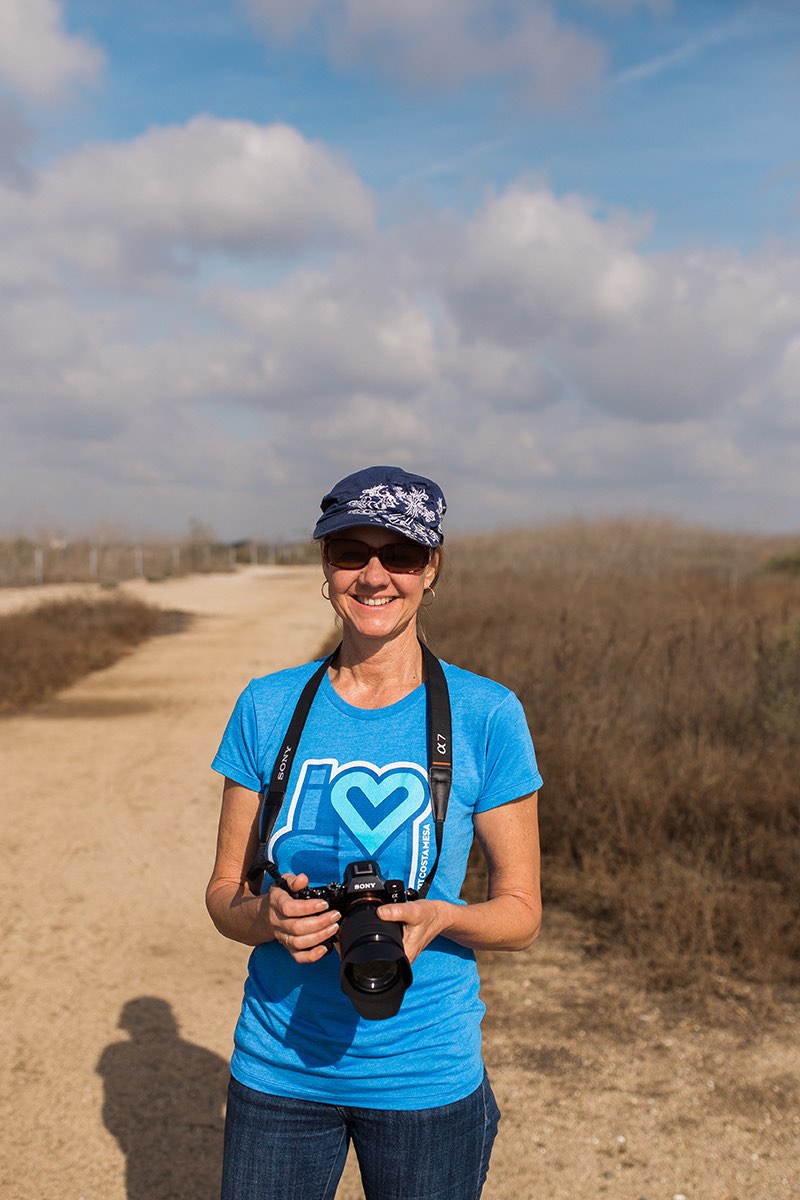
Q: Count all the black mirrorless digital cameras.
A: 1